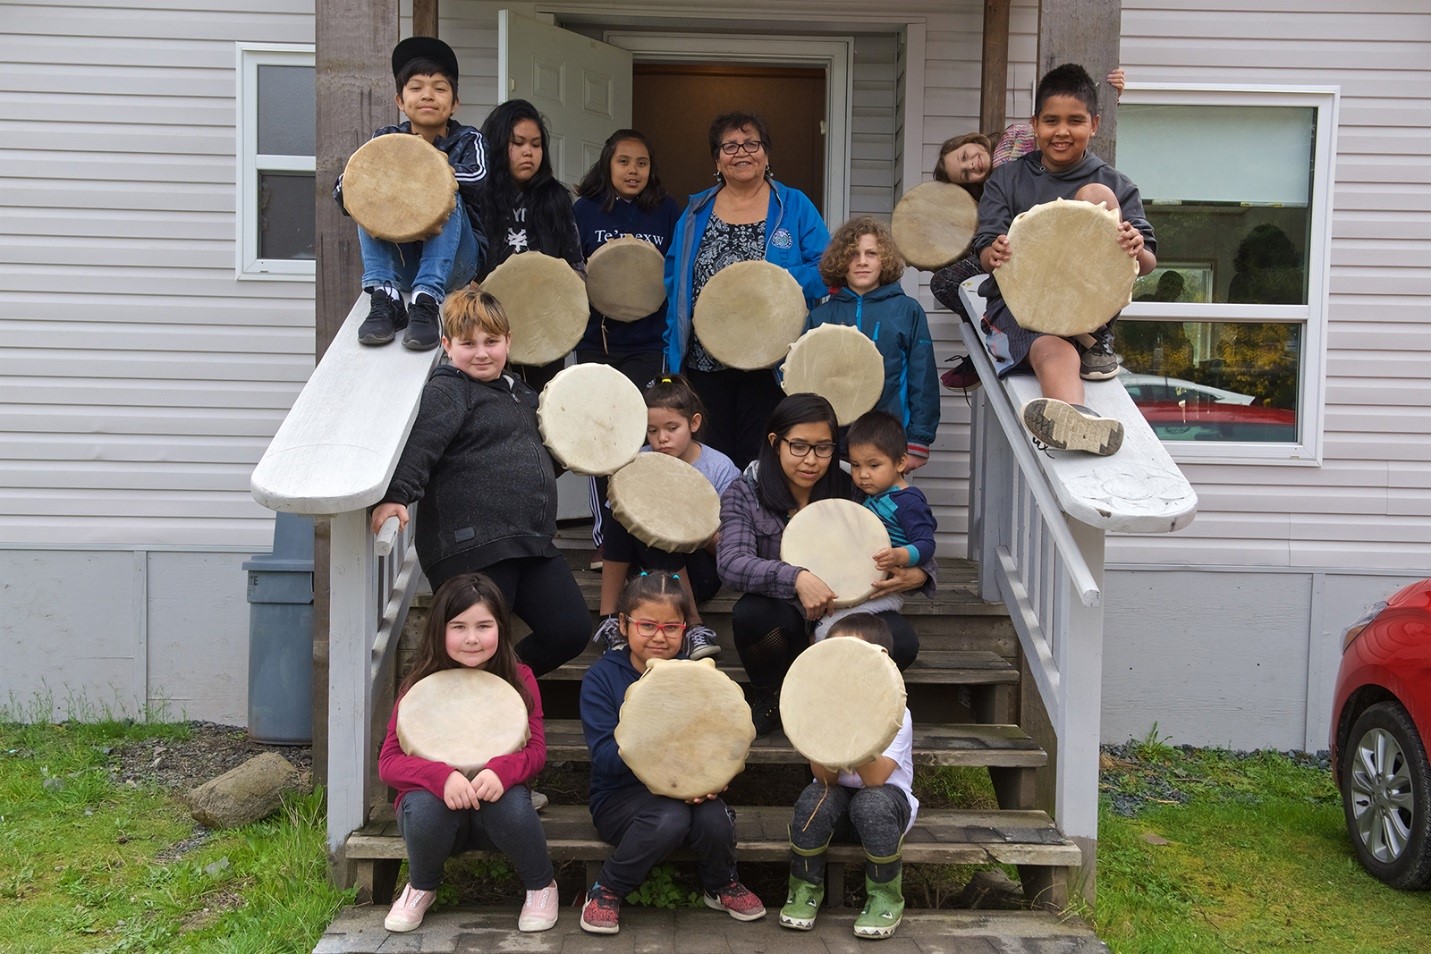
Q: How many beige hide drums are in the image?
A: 13